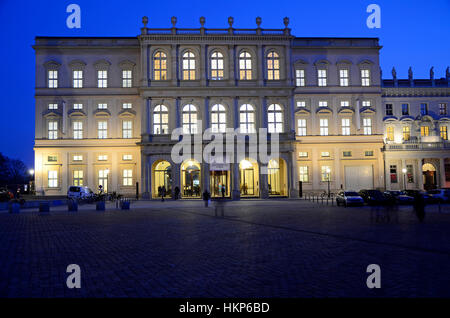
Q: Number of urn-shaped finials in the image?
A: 6